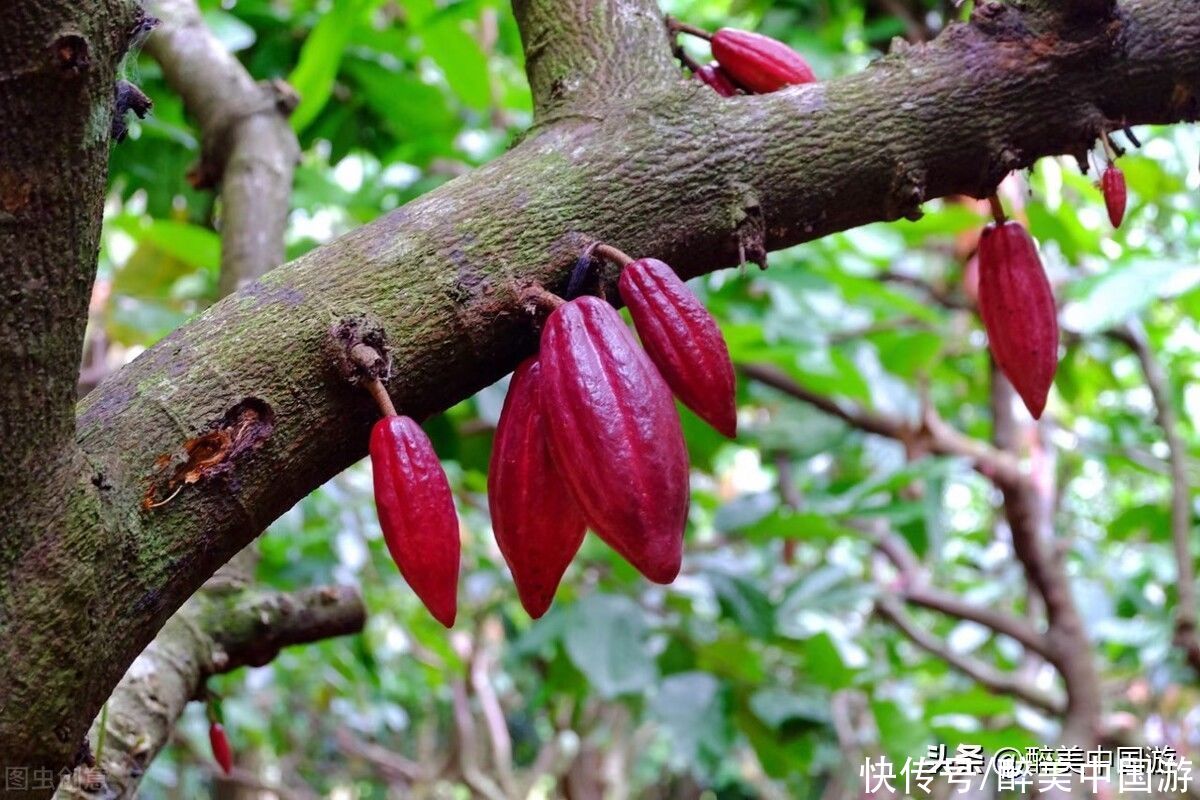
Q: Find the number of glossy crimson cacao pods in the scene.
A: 9